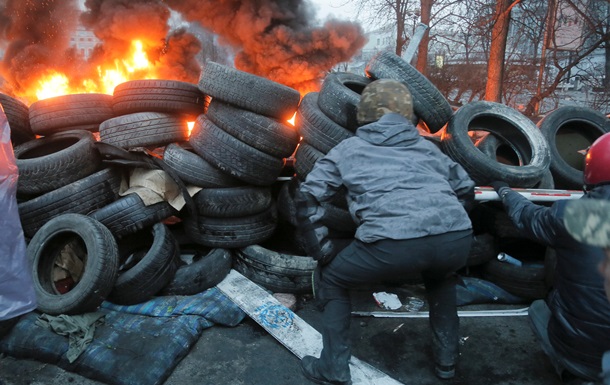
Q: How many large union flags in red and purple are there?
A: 0